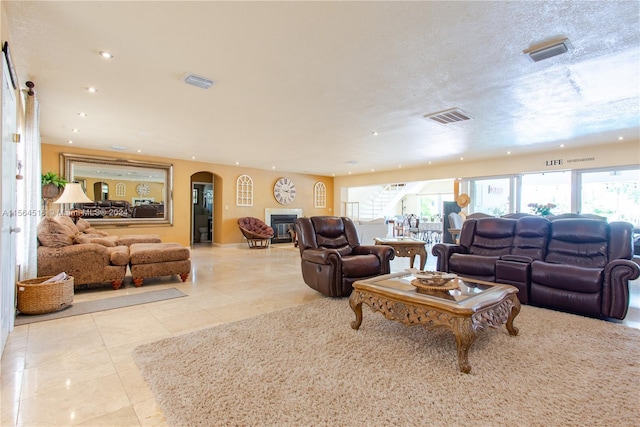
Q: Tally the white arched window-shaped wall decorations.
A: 2